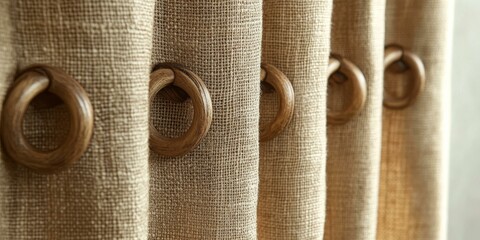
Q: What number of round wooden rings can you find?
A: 5